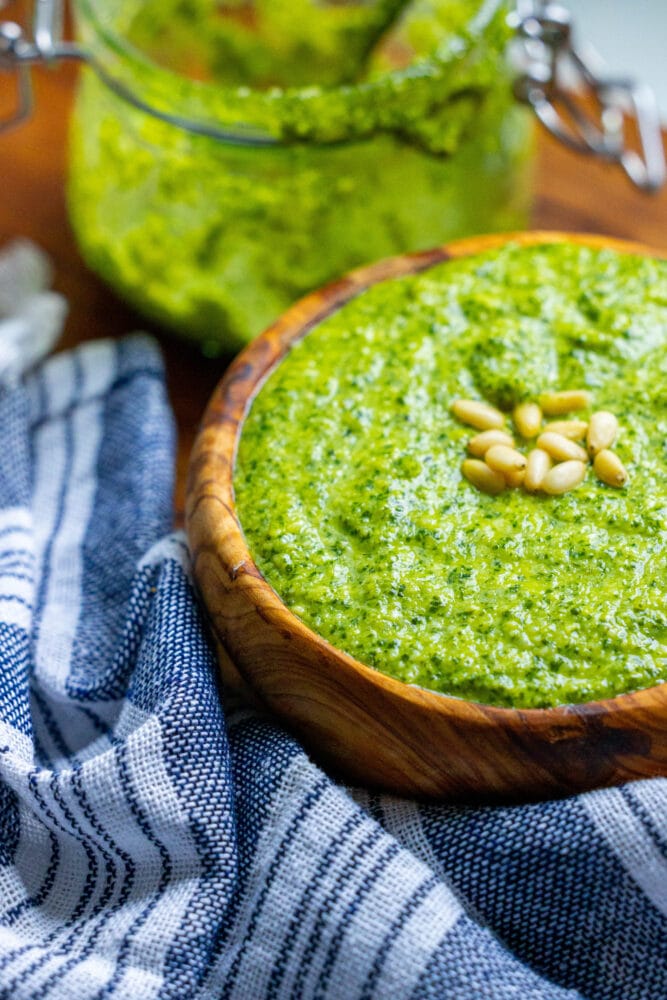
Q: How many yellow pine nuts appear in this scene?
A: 13